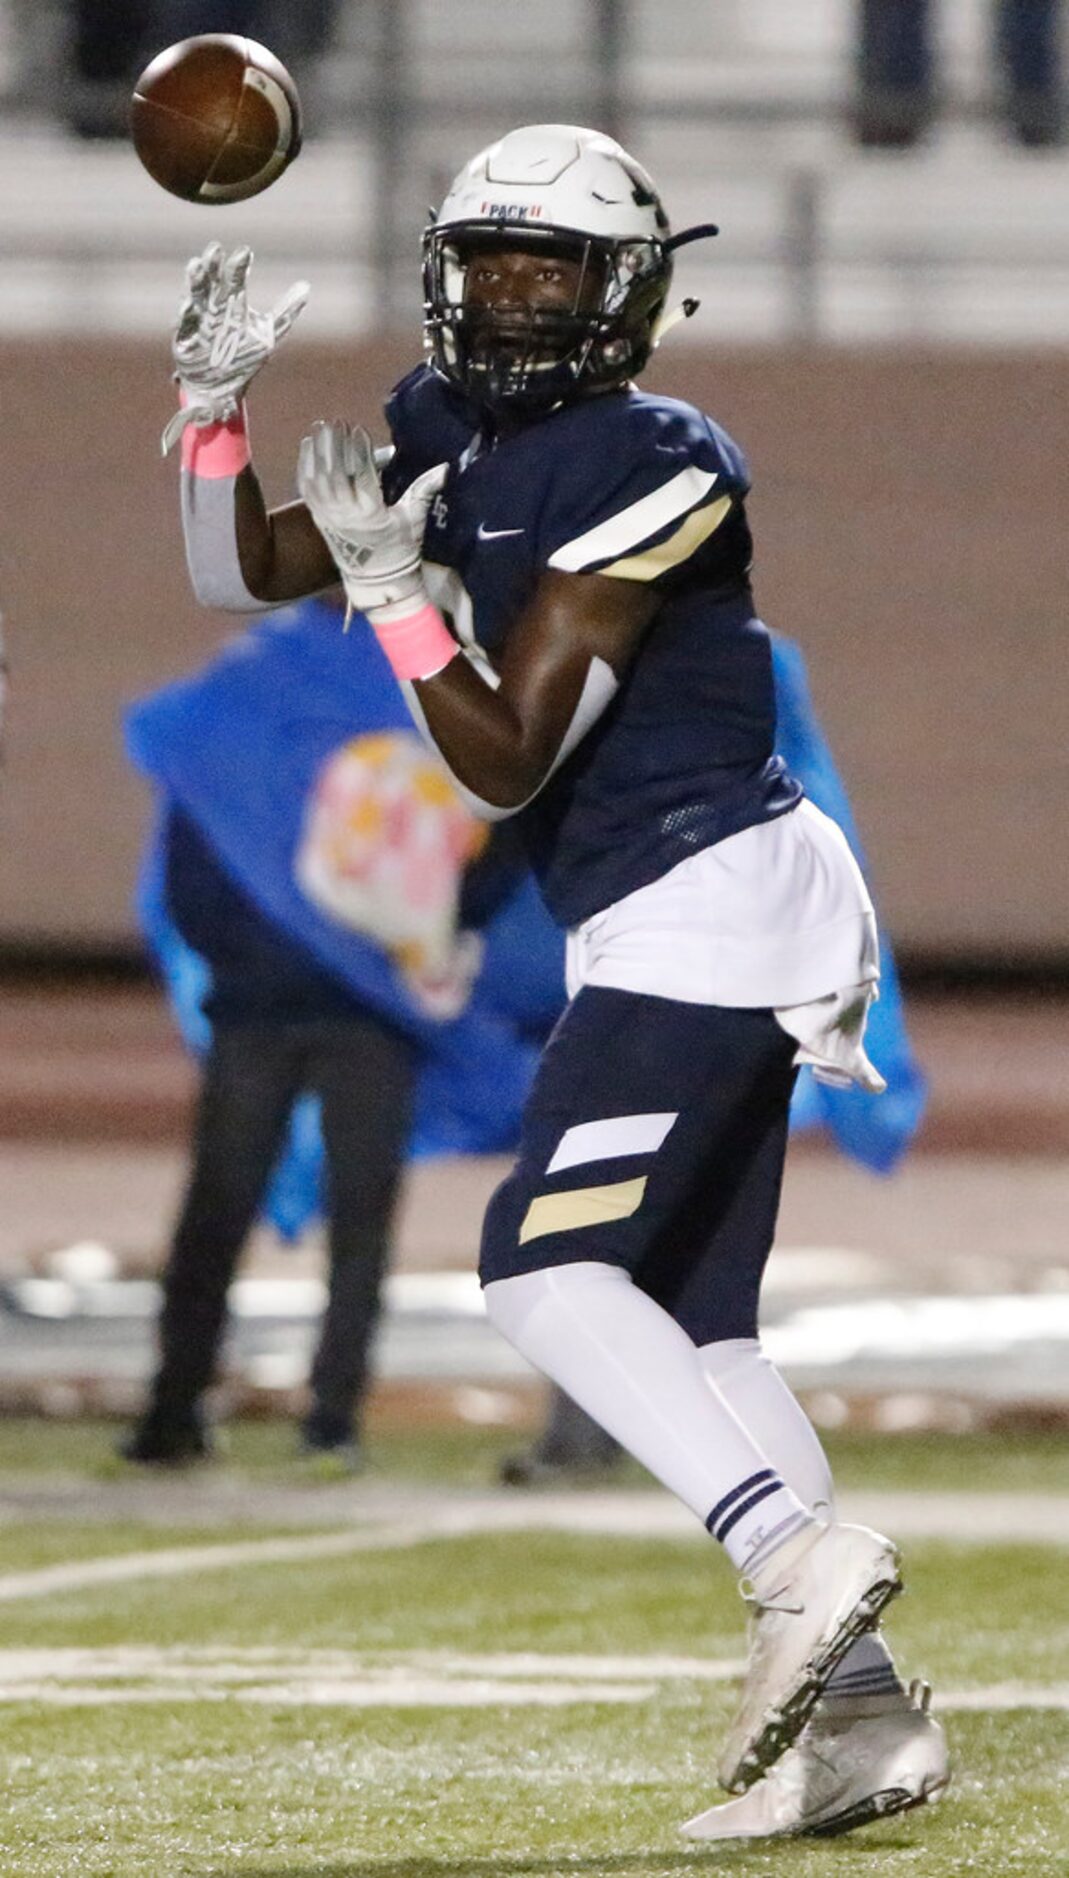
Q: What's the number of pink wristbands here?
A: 2